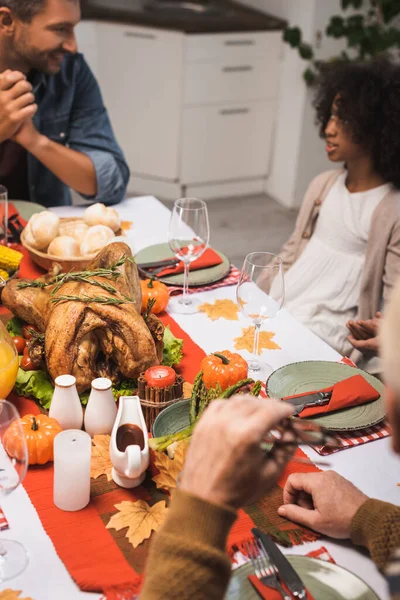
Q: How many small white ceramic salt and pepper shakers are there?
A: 2